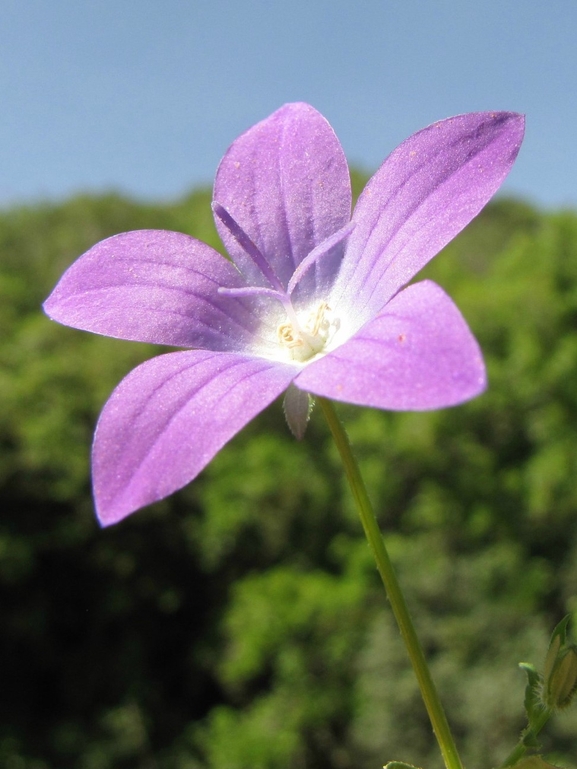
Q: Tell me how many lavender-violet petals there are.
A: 5